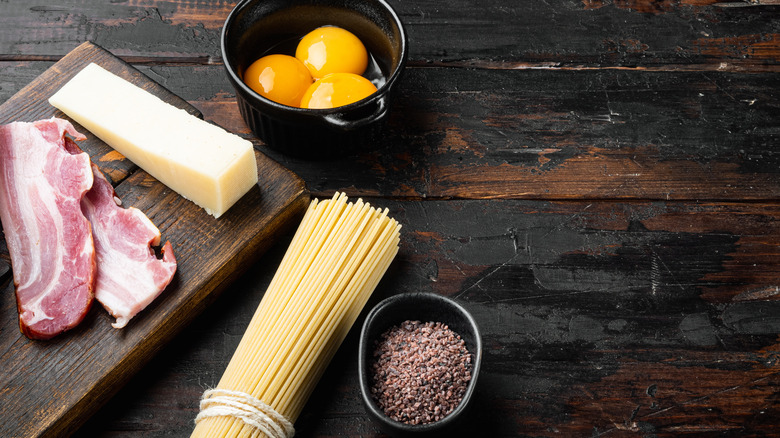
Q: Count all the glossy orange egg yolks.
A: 3